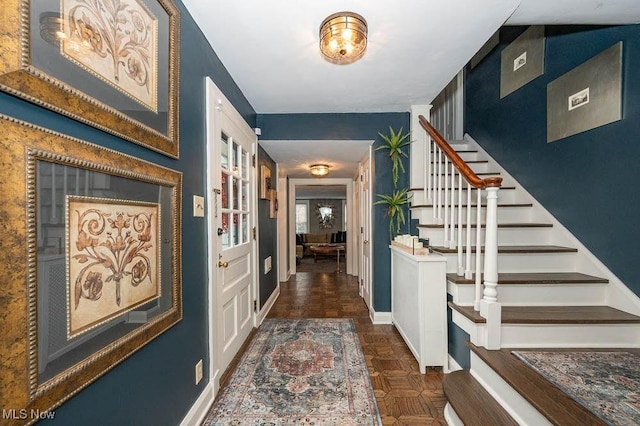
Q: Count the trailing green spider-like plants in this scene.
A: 2